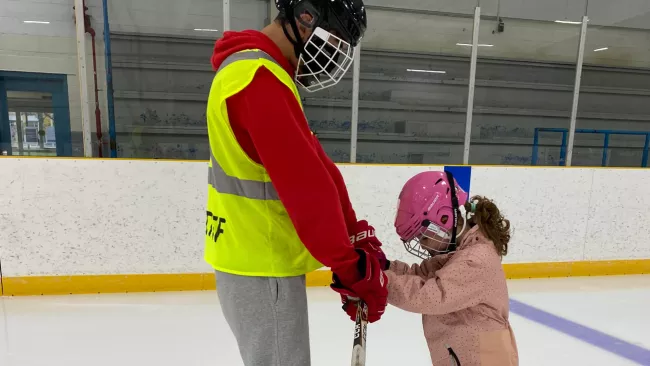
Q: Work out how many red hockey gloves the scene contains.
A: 2